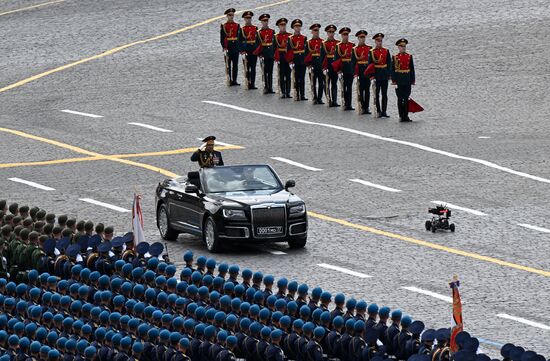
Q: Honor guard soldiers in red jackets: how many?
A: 11